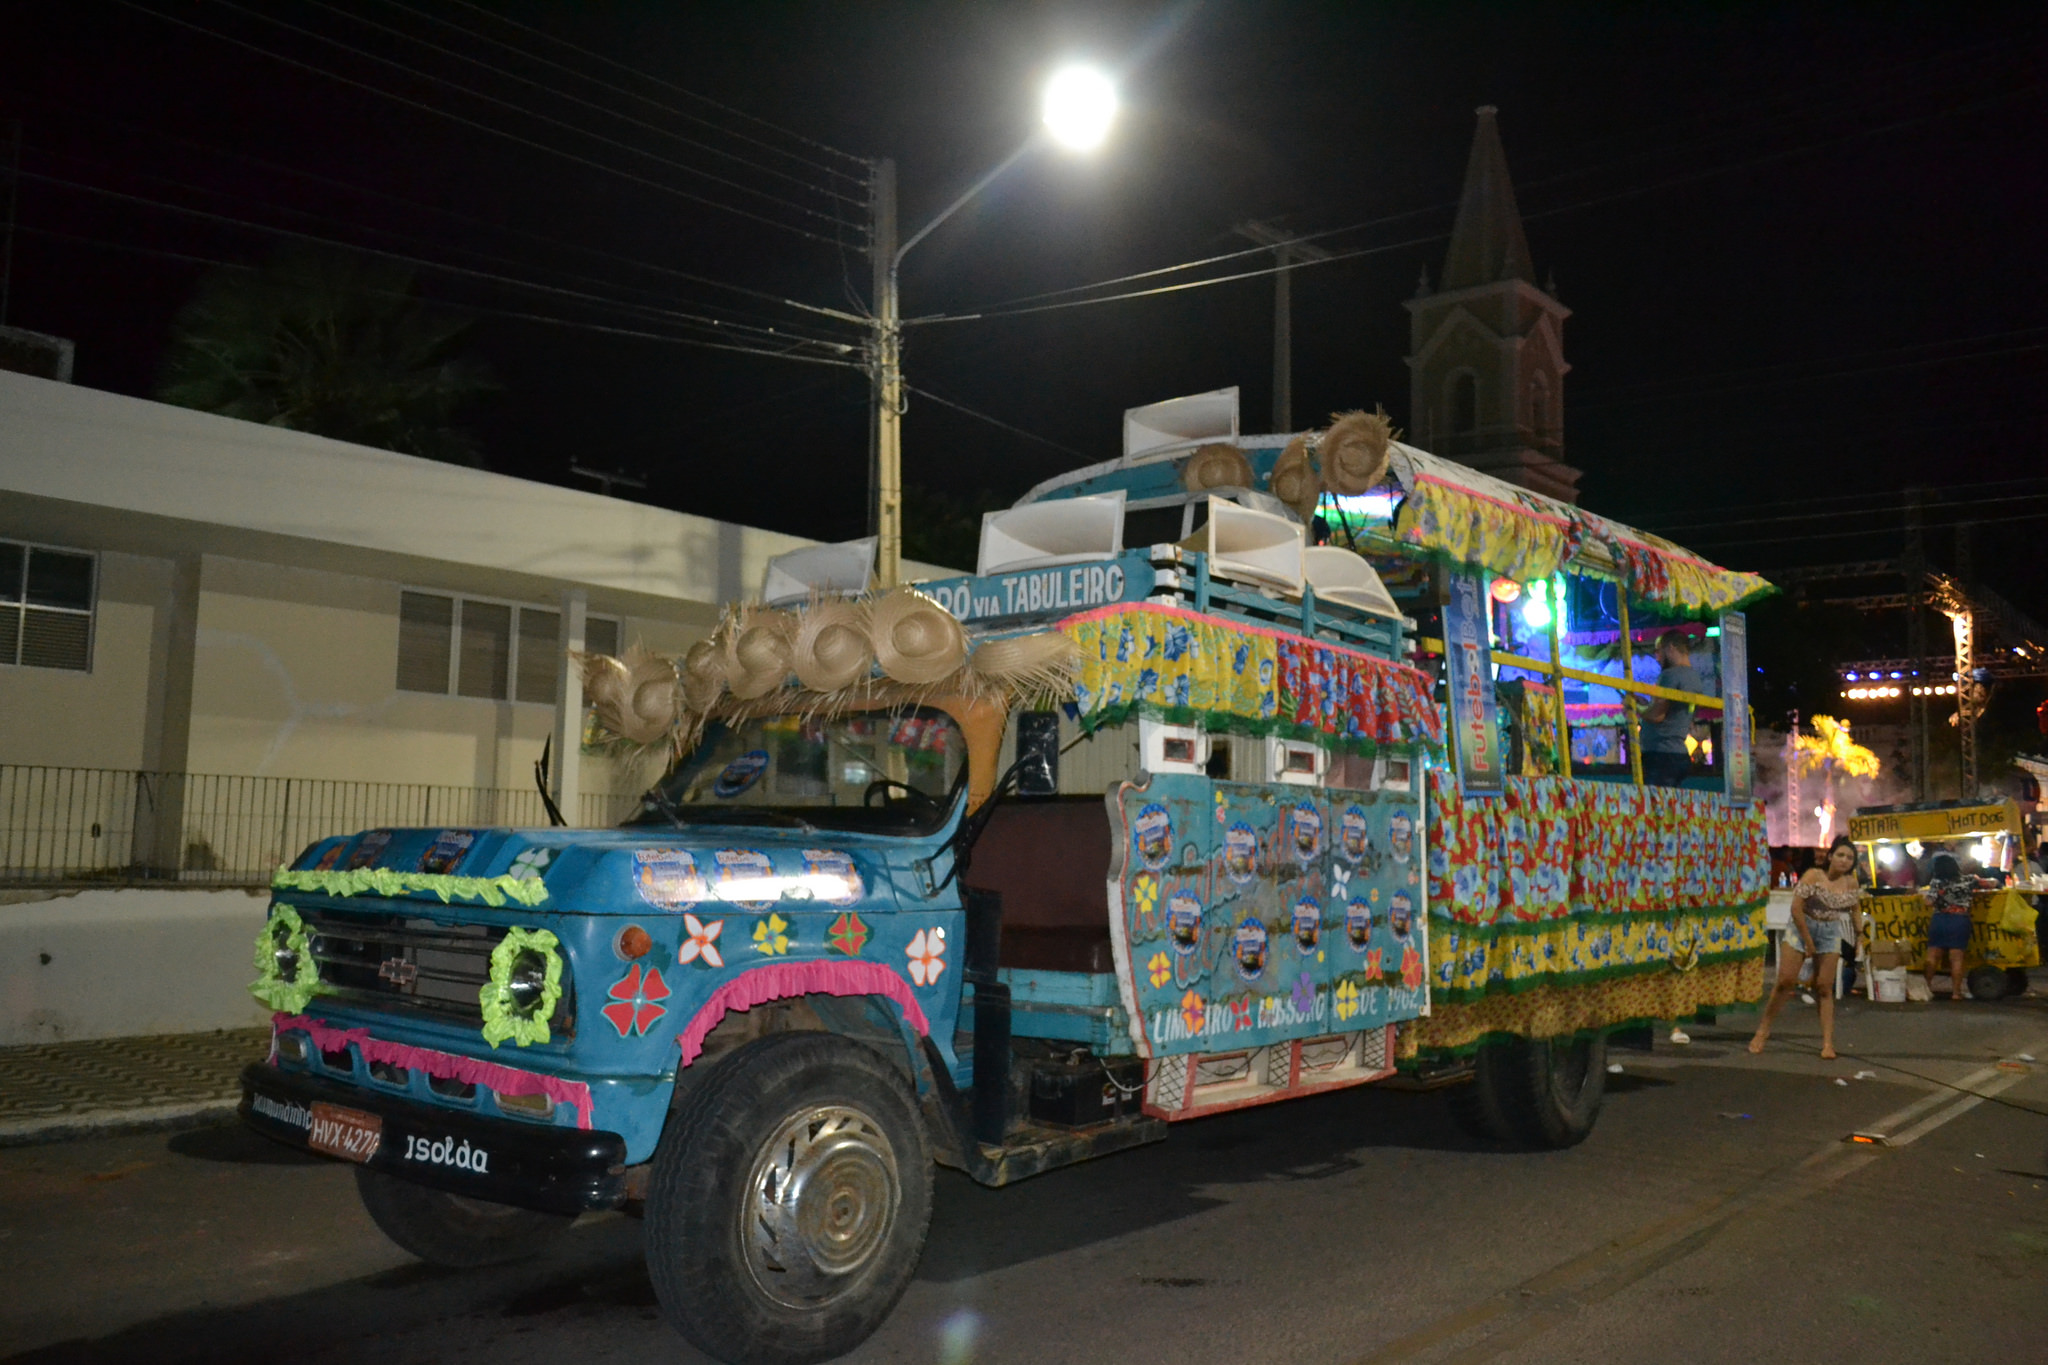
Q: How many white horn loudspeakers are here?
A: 5